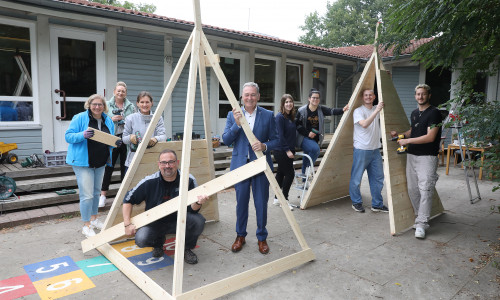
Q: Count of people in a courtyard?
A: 9